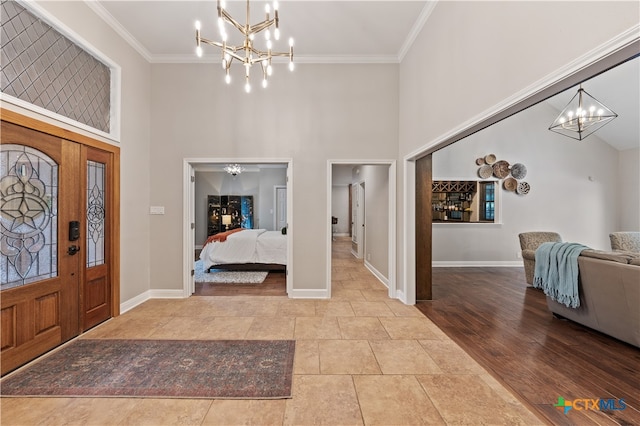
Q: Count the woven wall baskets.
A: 7